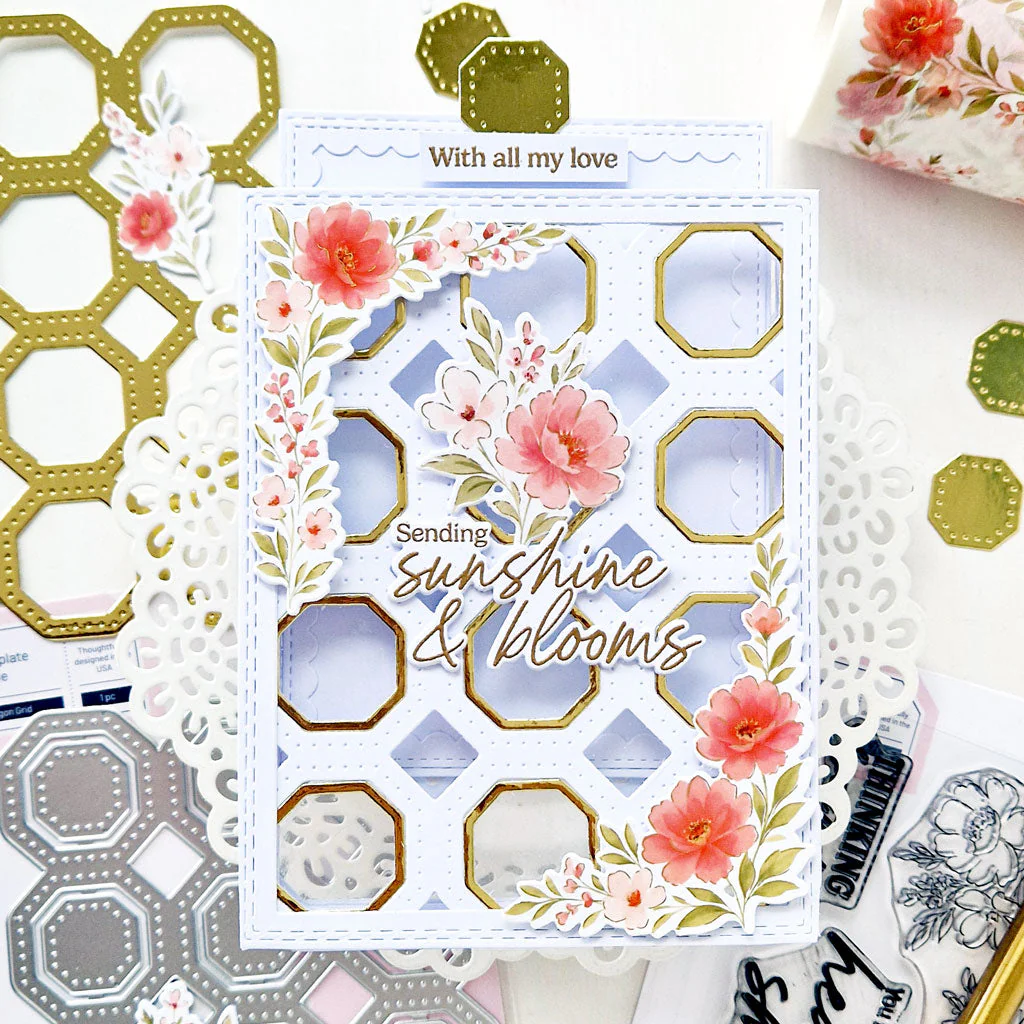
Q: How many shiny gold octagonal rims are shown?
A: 11